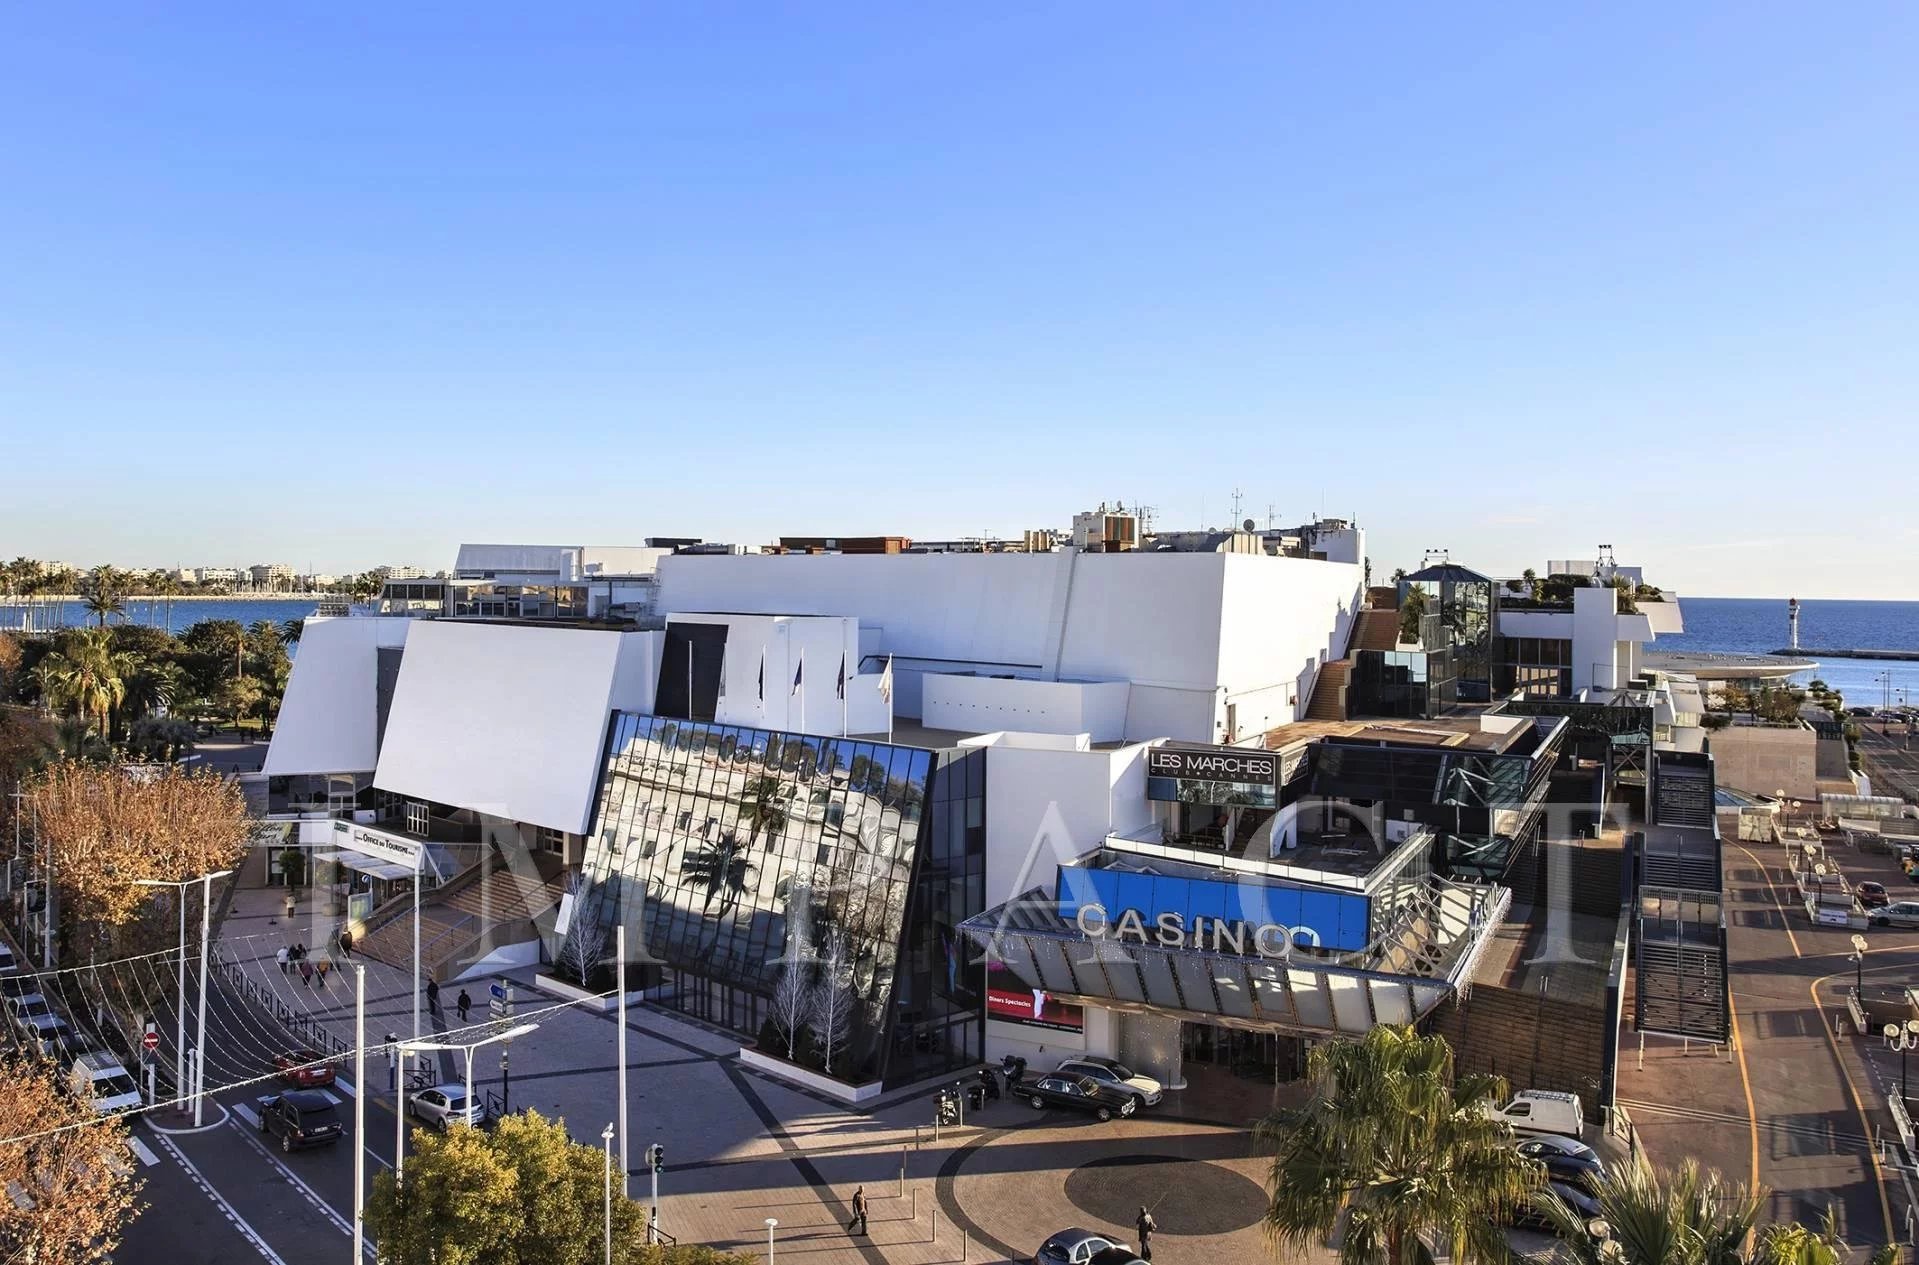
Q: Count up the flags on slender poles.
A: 4